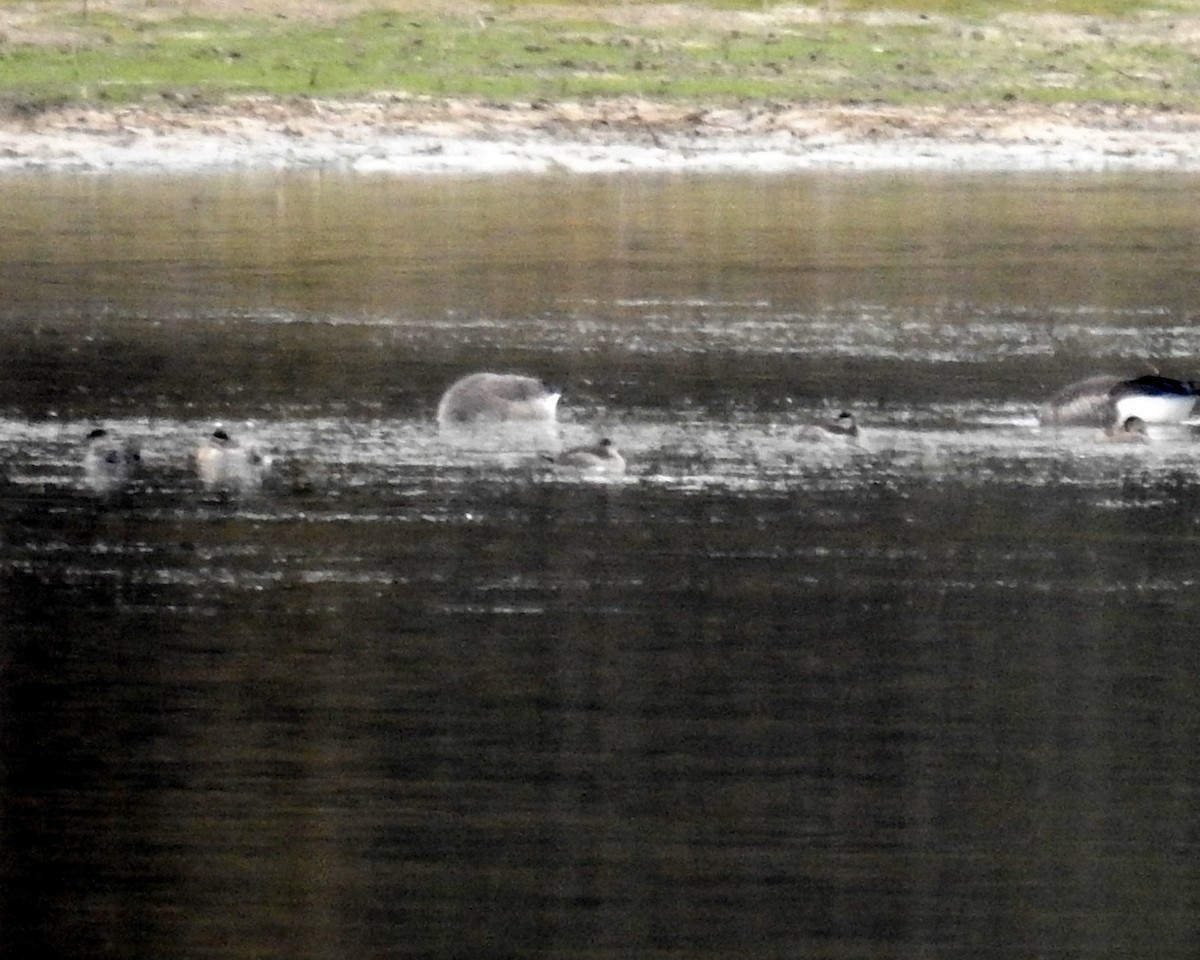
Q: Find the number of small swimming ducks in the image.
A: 5